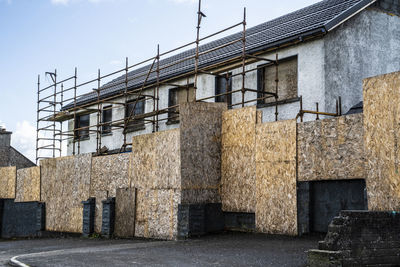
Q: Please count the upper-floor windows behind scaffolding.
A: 6